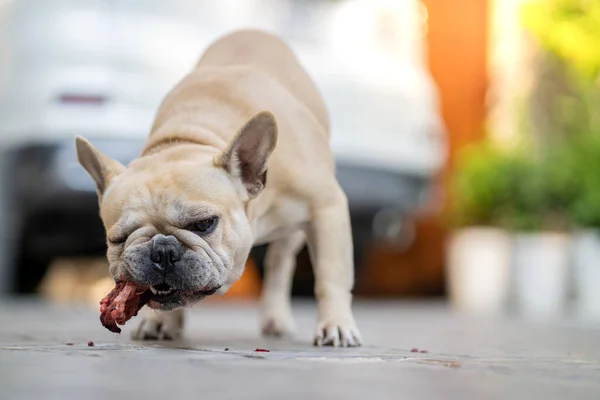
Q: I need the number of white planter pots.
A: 3